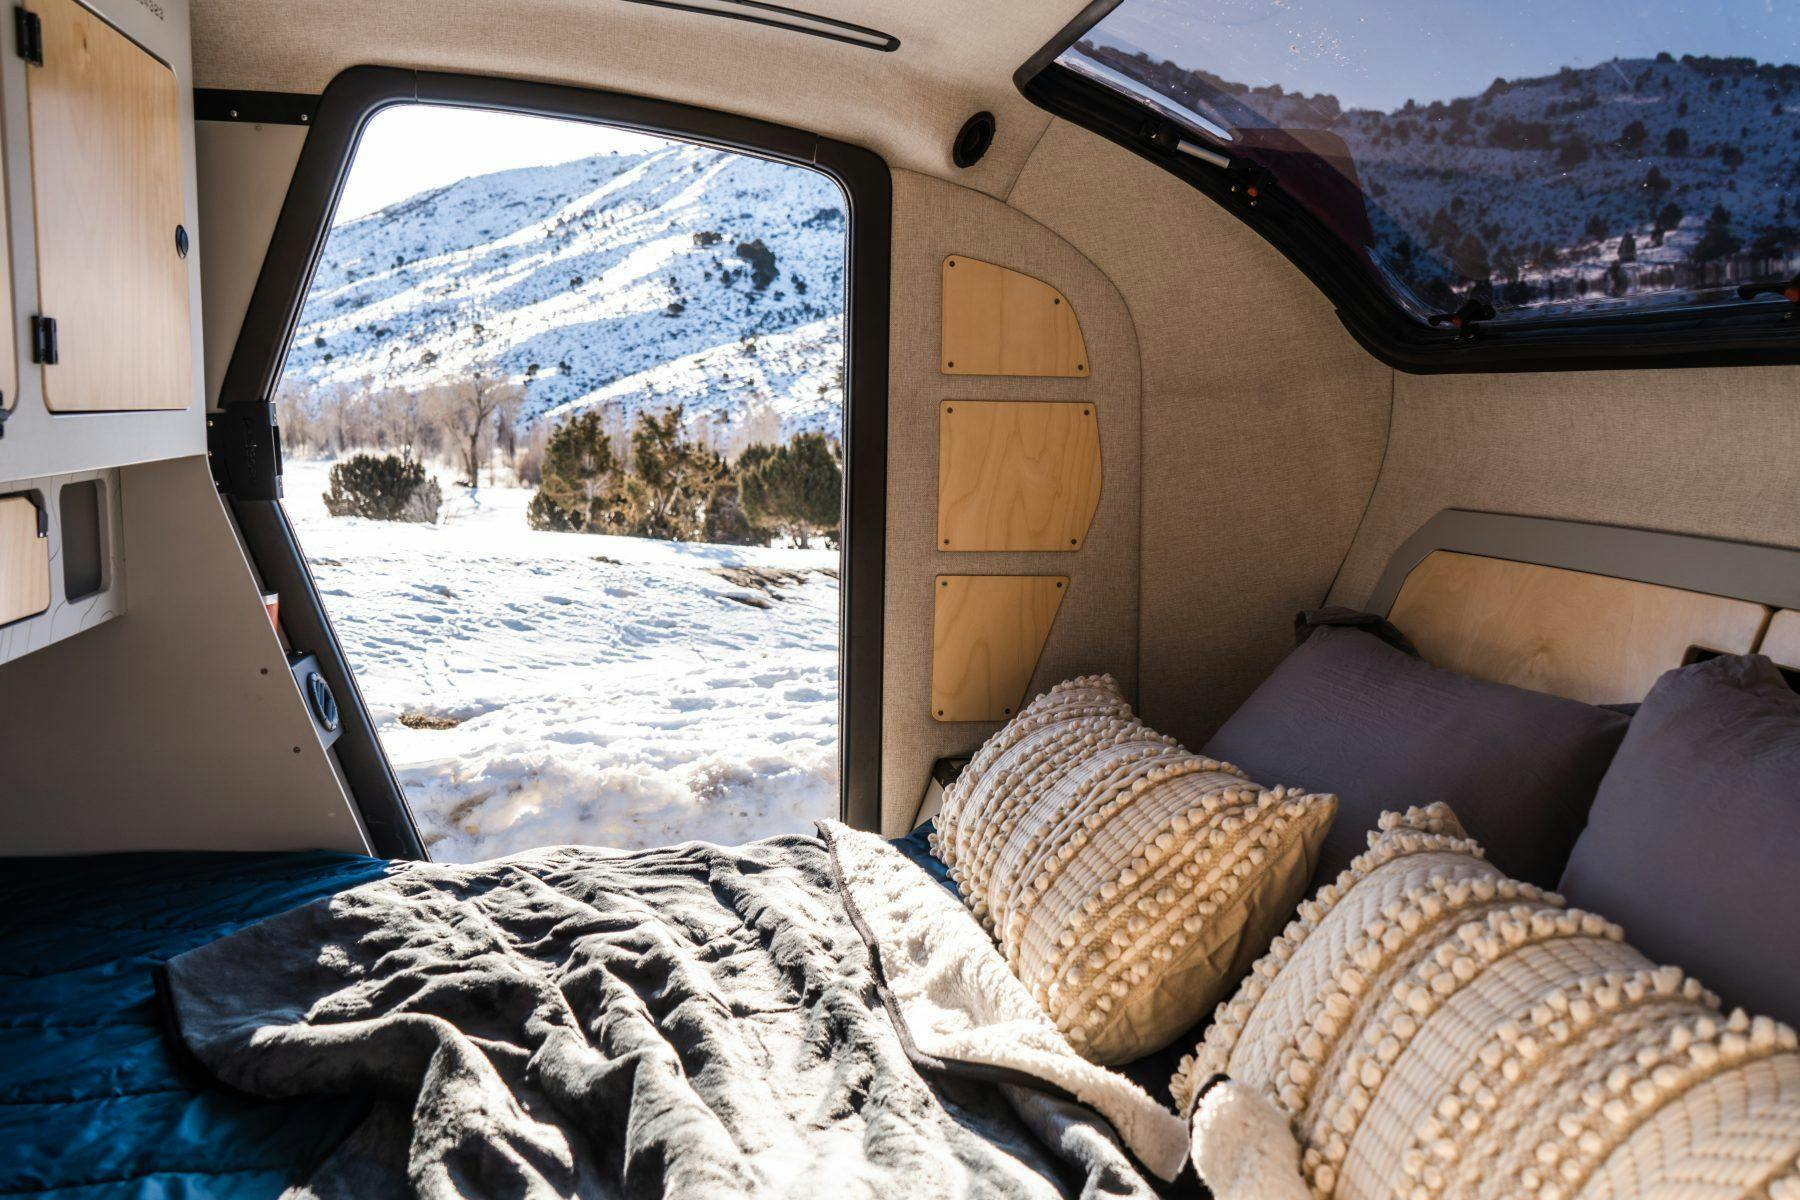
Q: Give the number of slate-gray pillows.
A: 2